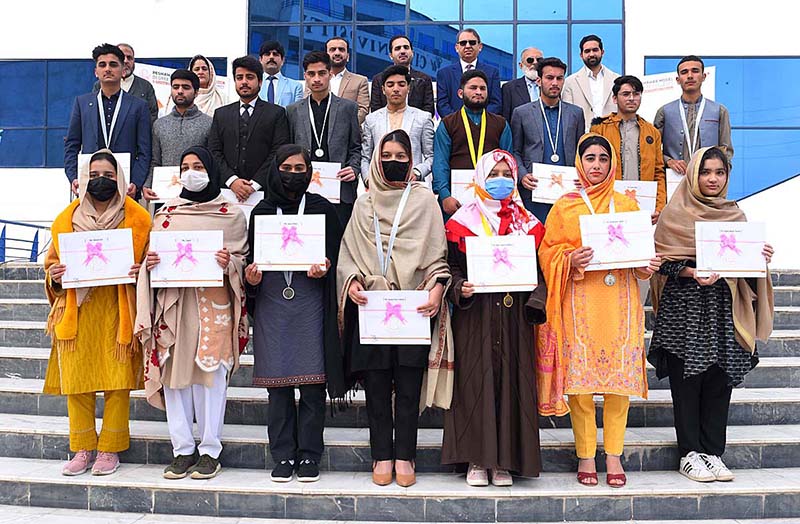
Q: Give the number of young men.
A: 9